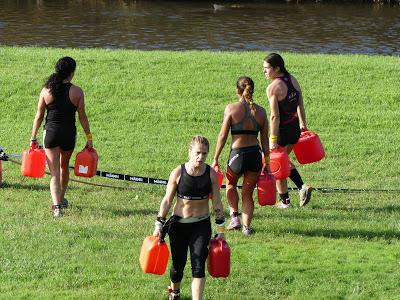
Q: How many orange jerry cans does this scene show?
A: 1